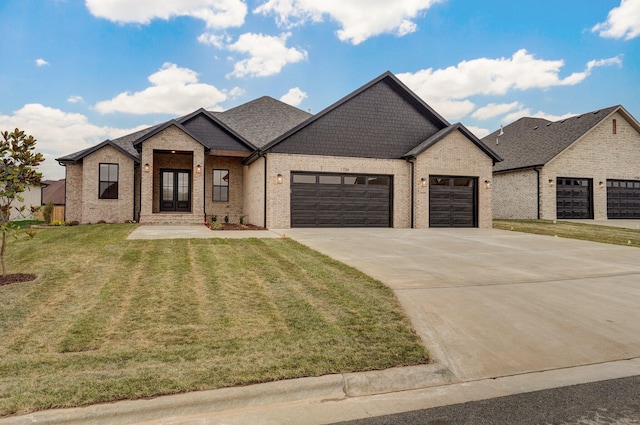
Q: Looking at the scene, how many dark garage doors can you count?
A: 4